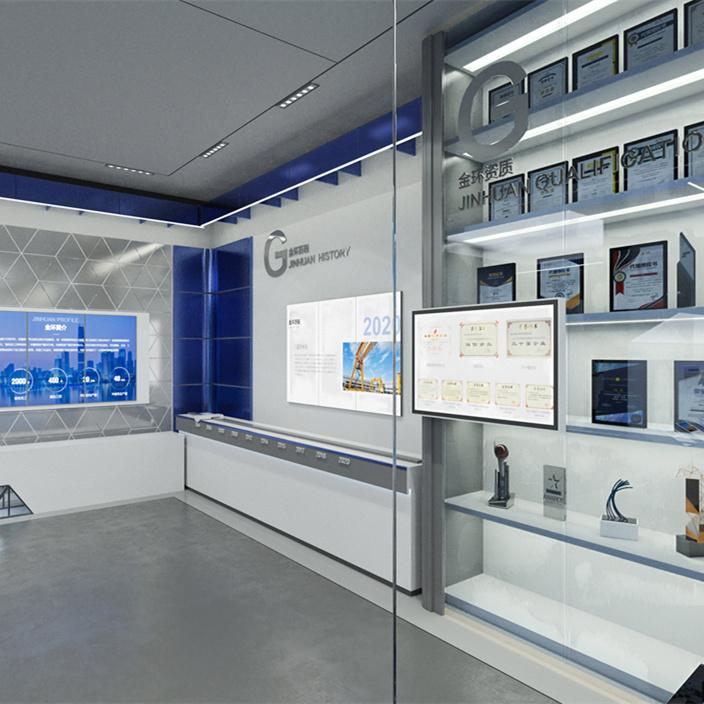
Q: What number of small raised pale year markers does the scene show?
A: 10